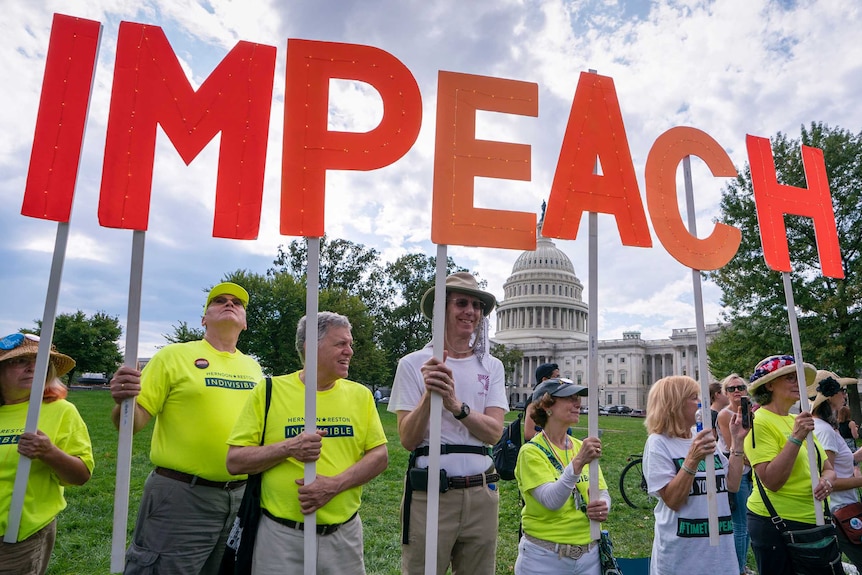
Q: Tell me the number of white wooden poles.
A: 7